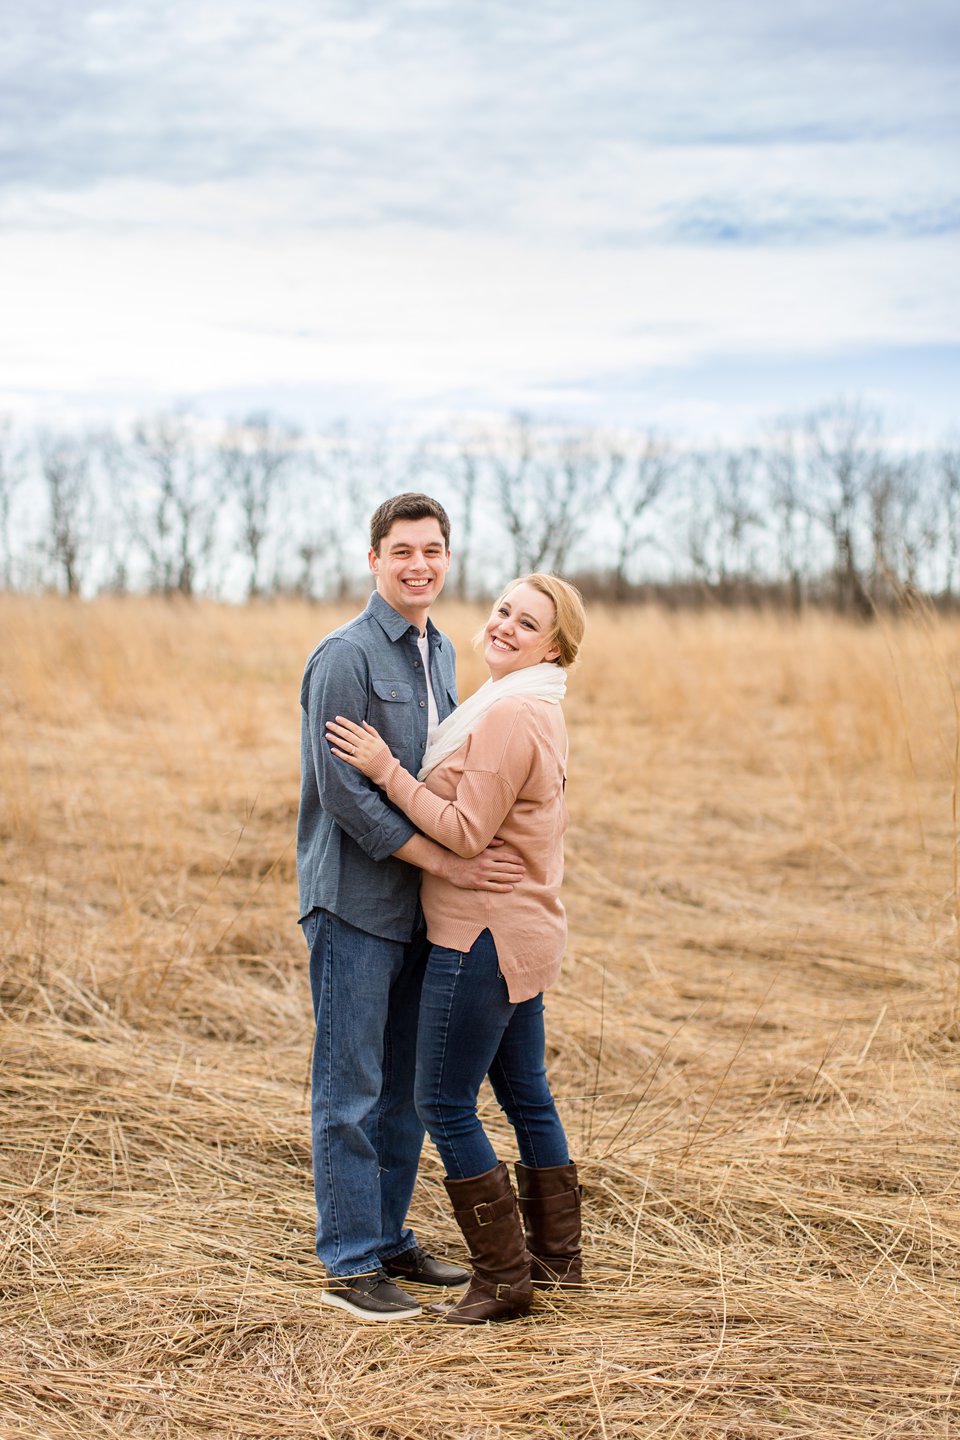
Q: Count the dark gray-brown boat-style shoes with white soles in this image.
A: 2